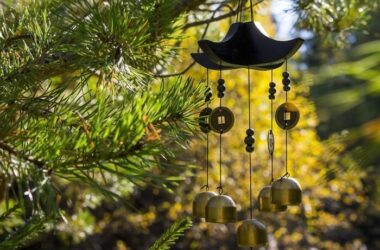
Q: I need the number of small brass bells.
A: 5